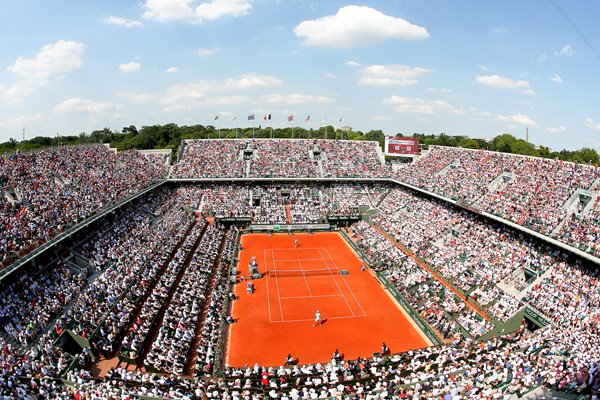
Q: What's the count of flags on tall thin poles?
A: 8